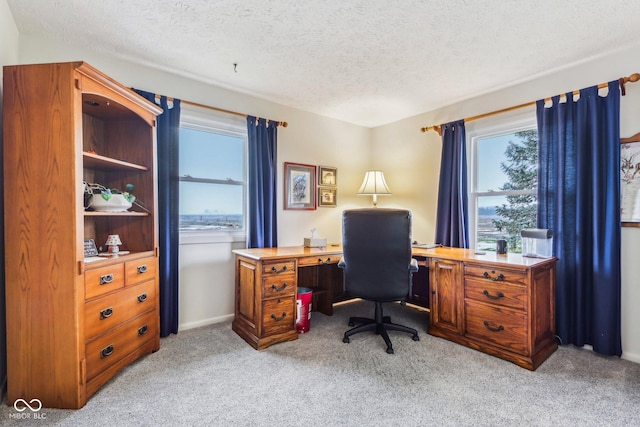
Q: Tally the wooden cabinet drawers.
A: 11